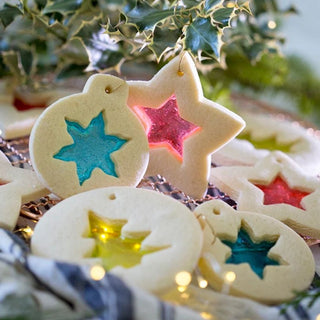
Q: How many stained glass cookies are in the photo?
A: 8